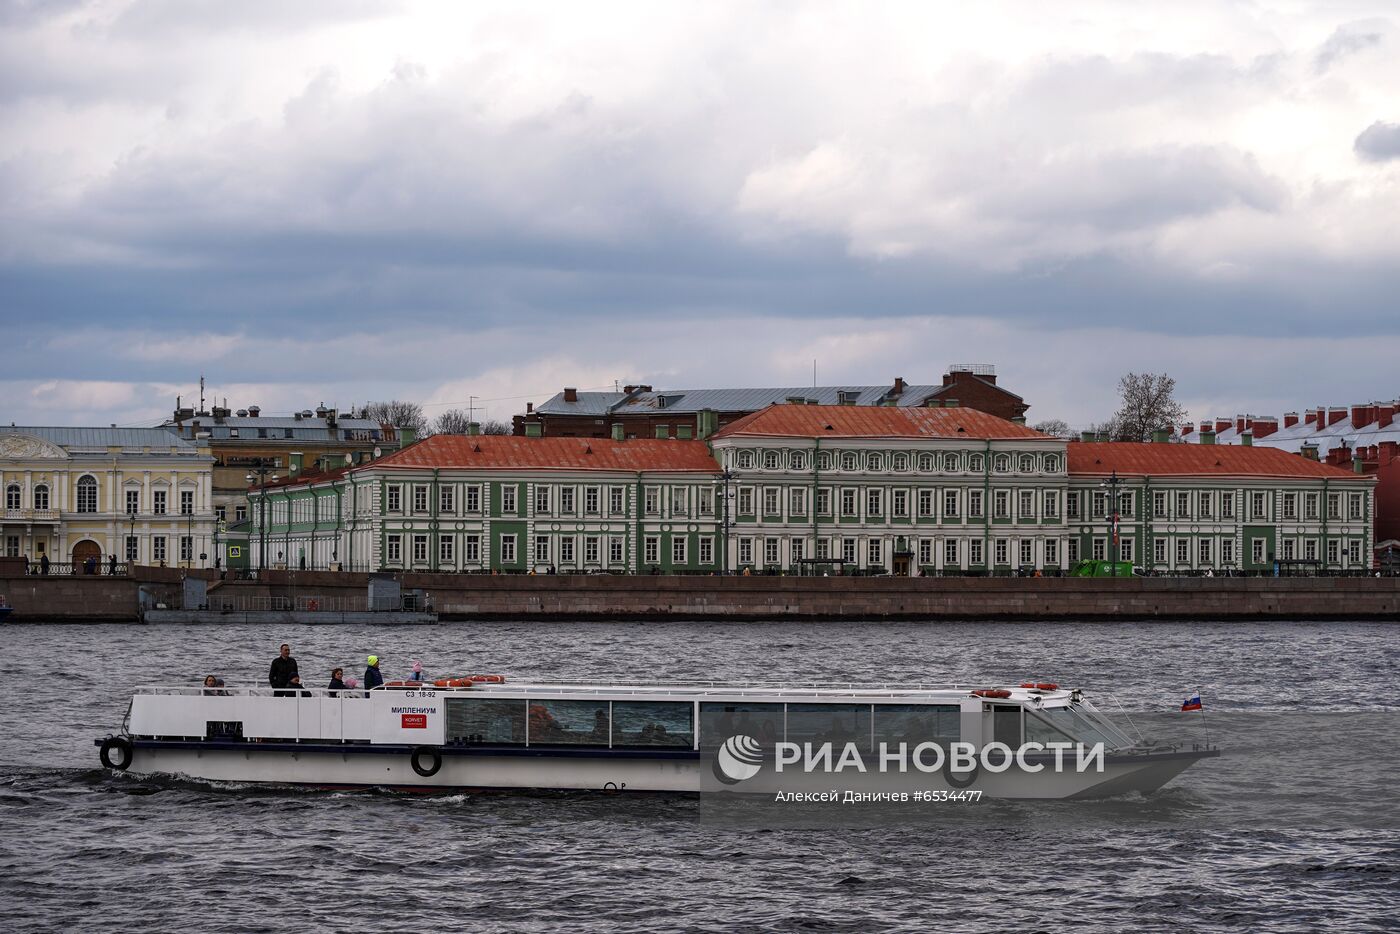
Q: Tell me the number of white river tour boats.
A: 1